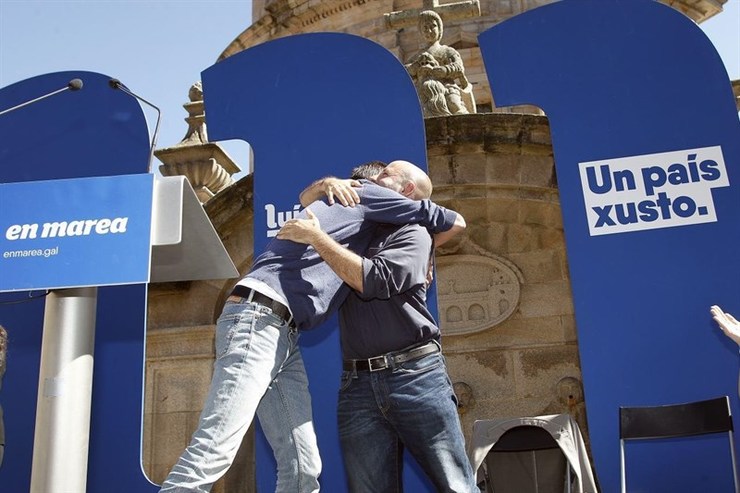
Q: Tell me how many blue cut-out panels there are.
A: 3